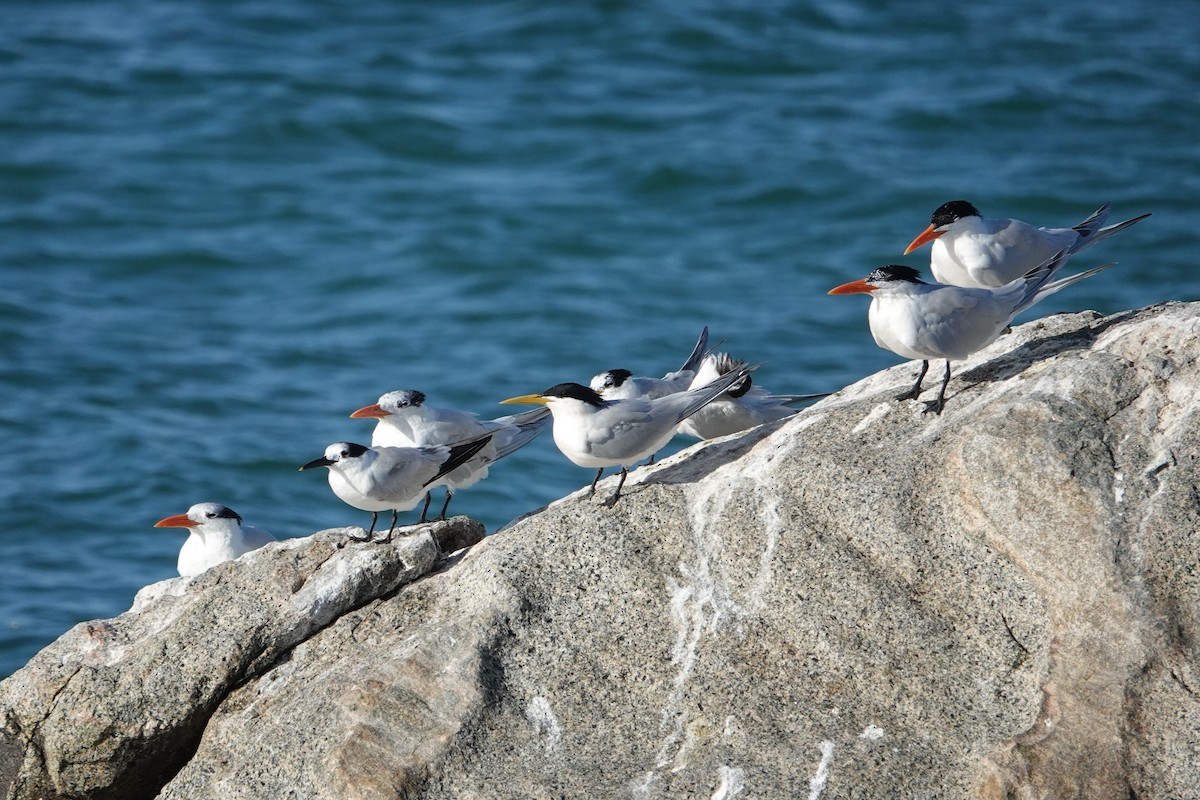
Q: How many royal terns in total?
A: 4